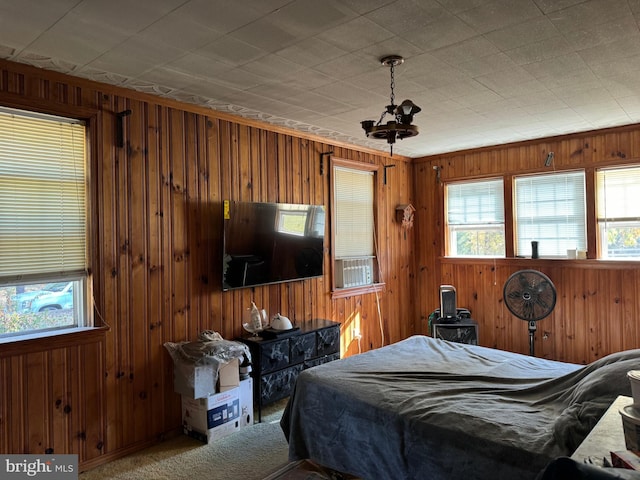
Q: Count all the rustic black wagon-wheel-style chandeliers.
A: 1